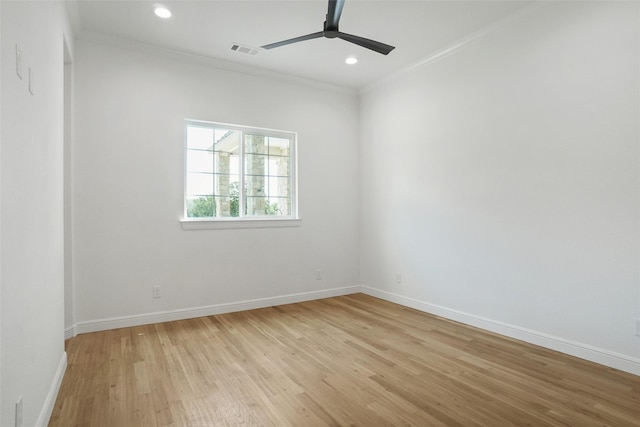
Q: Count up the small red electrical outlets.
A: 0